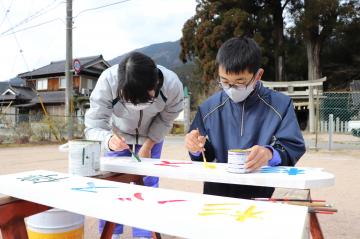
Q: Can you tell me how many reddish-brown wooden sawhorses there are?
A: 2